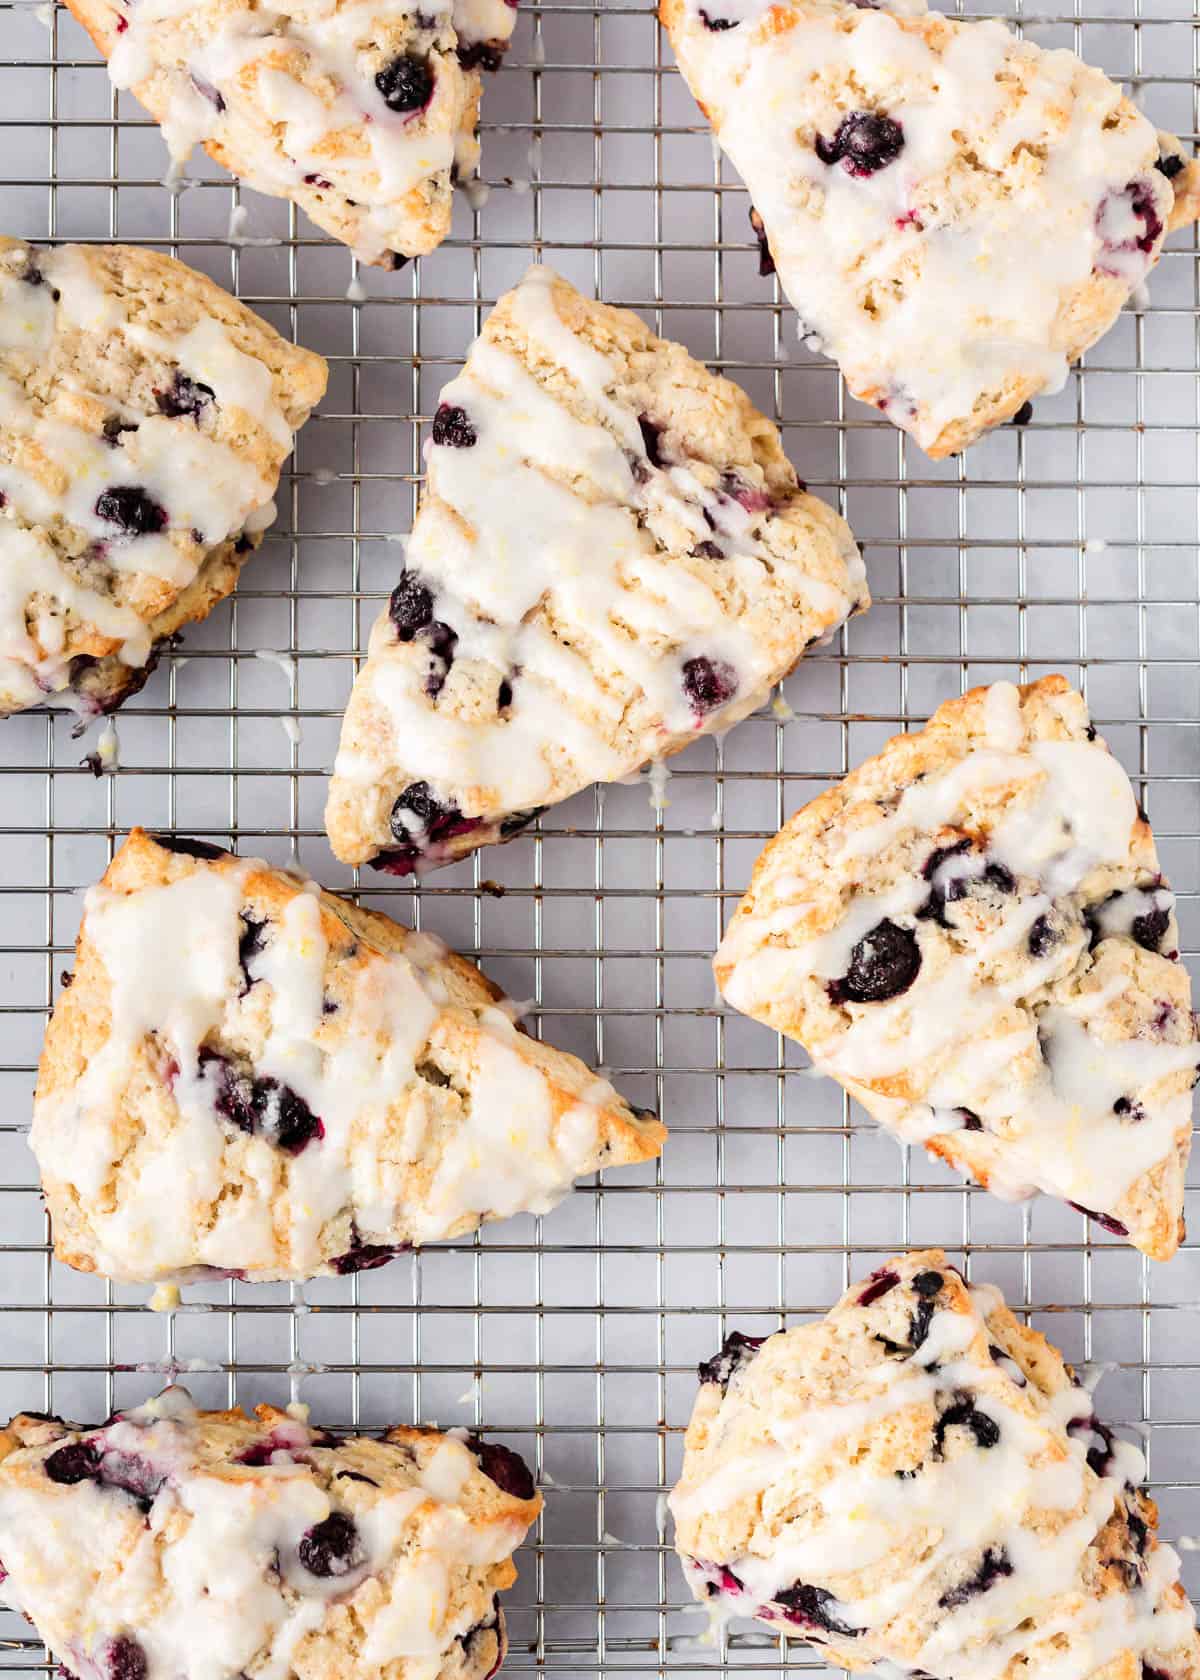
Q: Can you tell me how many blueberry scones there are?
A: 8